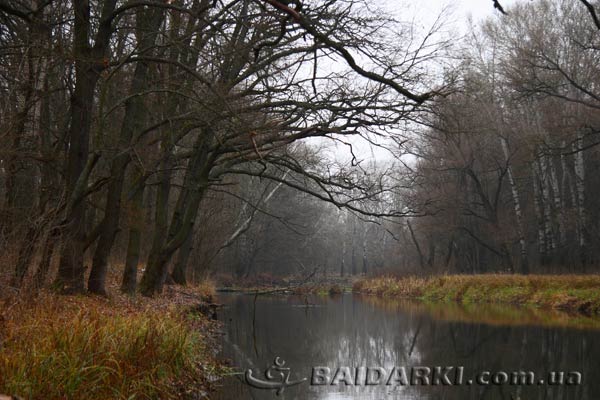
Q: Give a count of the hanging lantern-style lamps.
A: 0